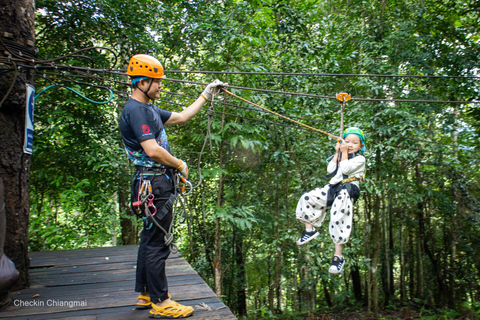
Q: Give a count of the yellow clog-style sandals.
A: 2